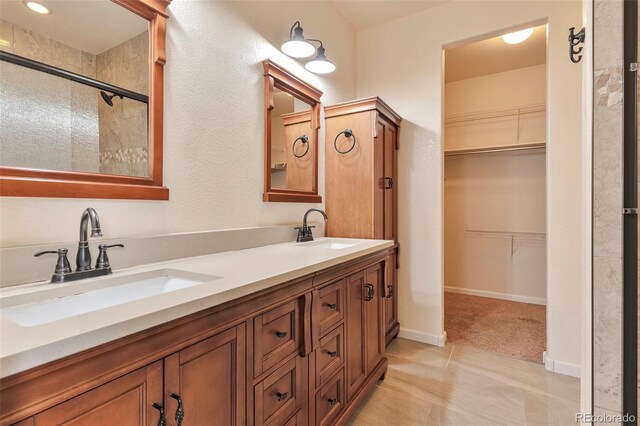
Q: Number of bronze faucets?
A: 2